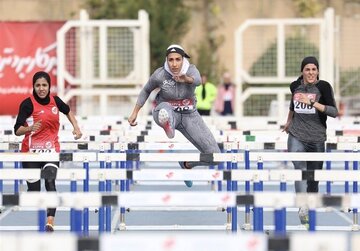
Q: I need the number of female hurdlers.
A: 3